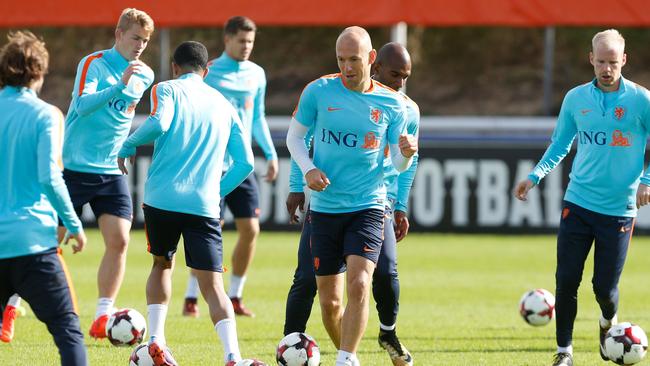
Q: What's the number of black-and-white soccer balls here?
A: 6